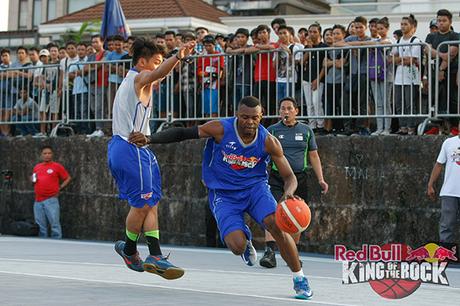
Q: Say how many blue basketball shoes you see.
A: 4